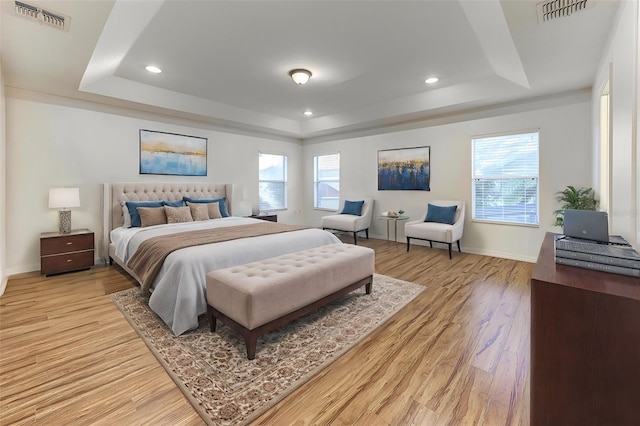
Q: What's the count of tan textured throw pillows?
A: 4